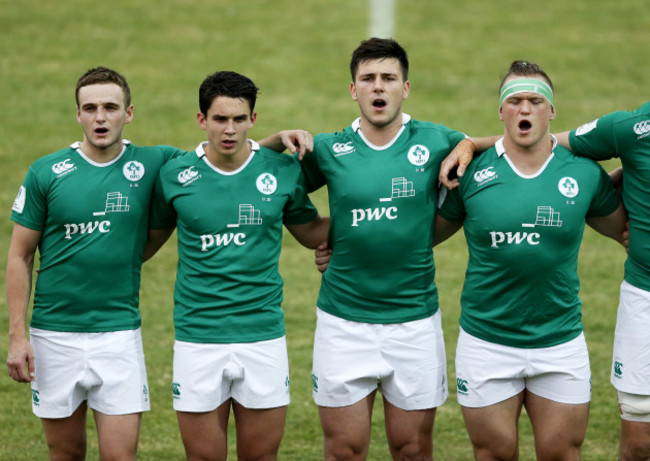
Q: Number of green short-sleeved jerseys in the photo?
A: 5